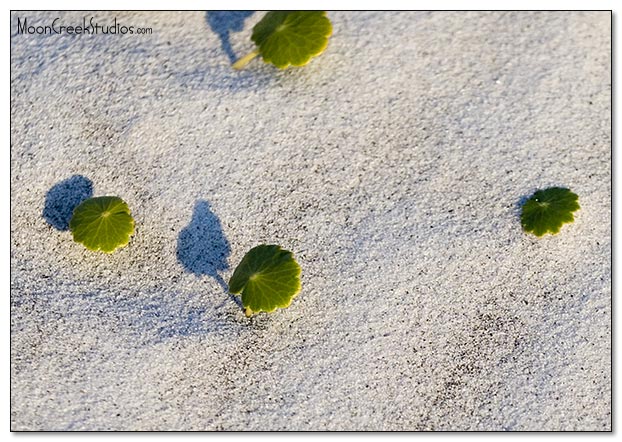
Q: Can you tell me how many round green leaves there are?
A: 4